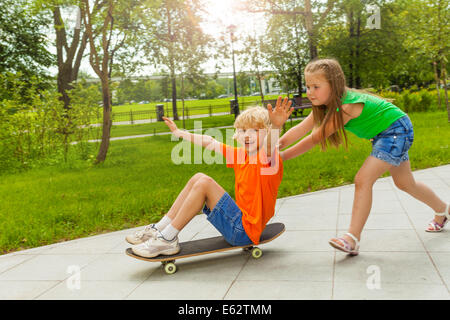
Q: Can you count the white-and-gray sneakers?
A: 2